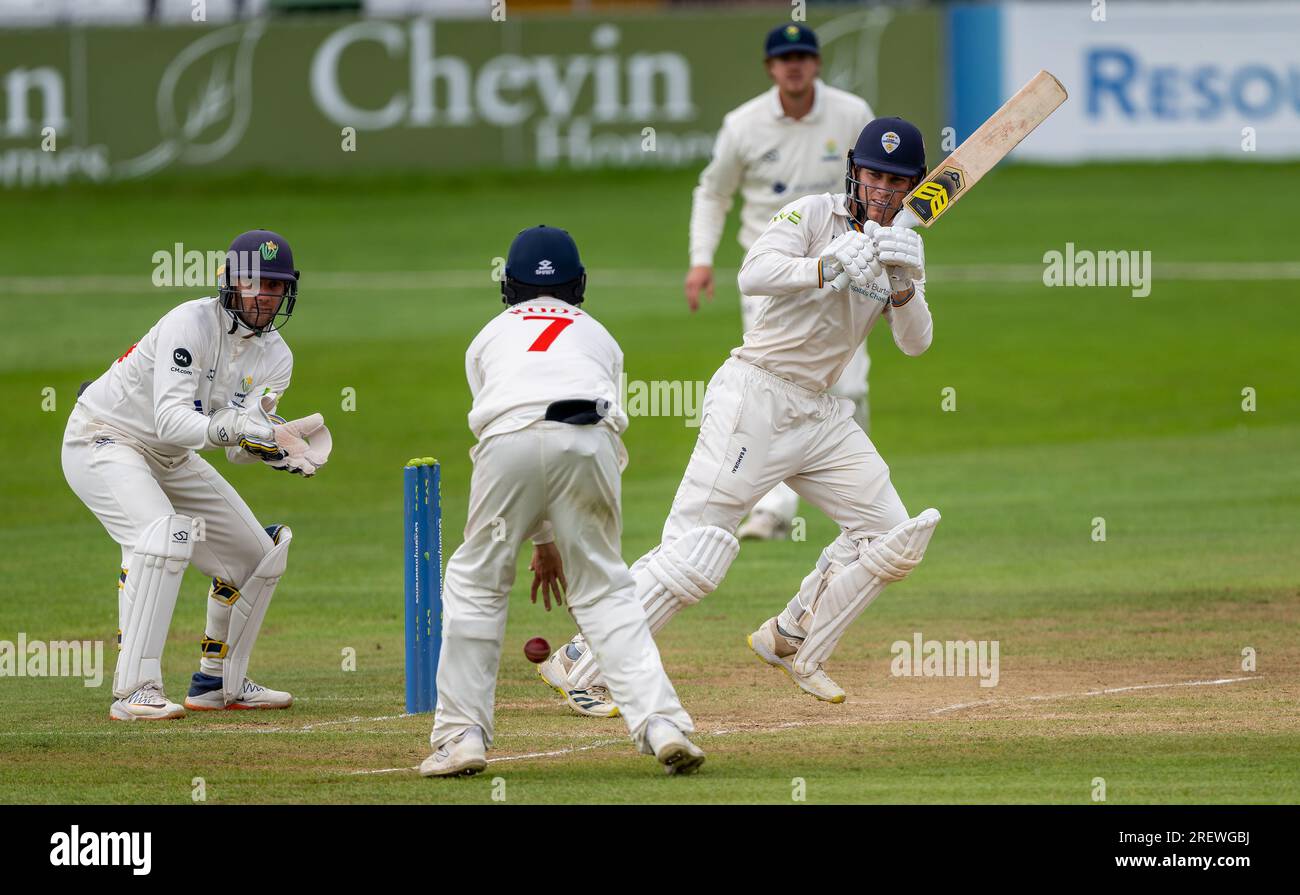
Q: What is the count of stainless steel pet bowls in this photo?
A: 0